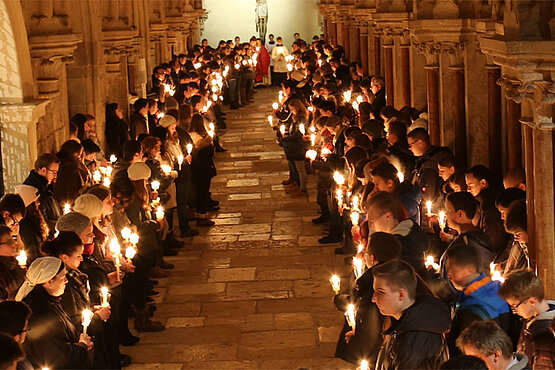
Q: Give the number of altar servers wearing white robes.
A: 2